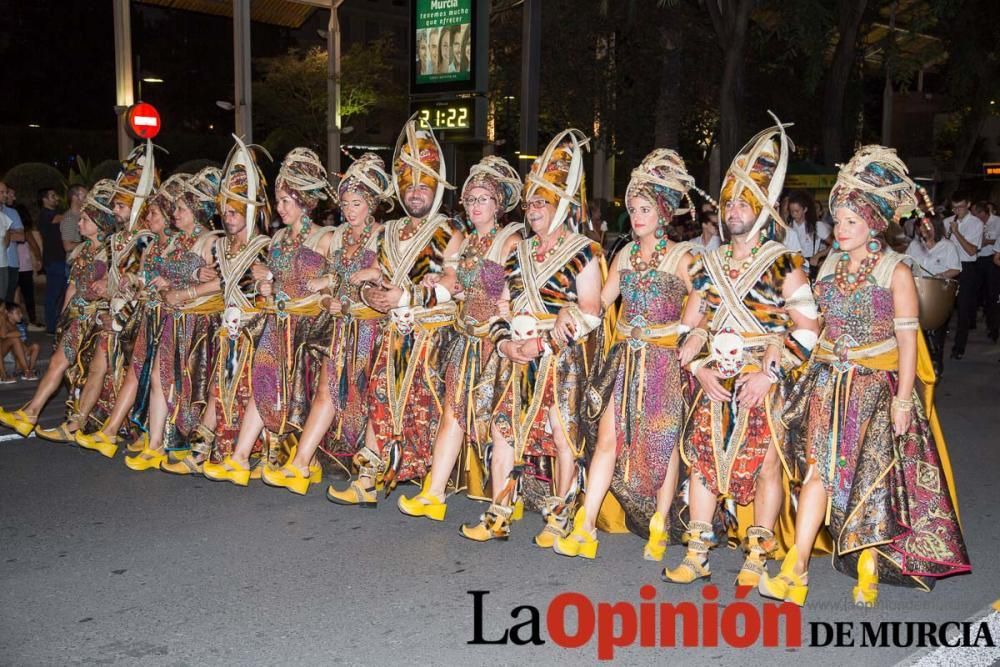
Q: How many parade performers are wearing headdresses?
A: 13